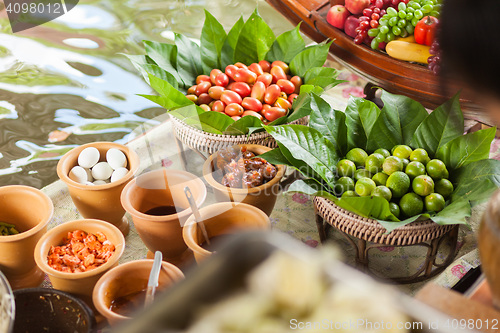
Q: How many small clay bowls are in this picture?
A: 7